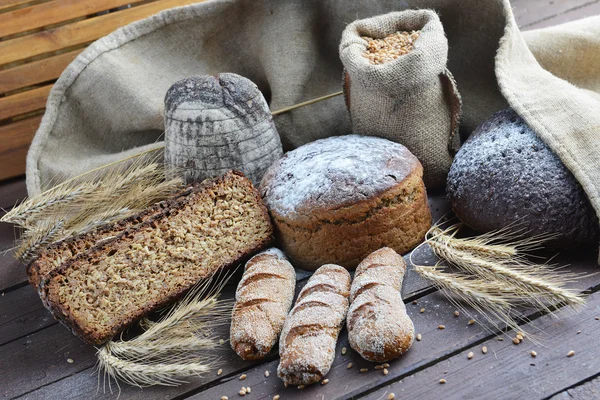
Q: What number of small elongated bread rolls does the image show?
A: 3